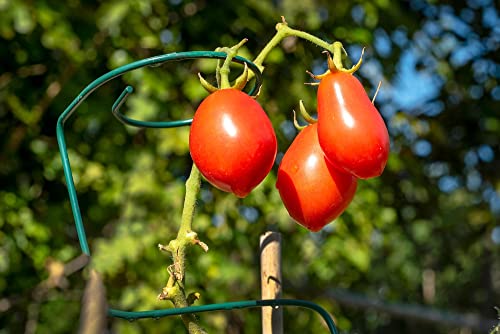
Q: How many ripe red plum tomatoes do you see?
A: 3